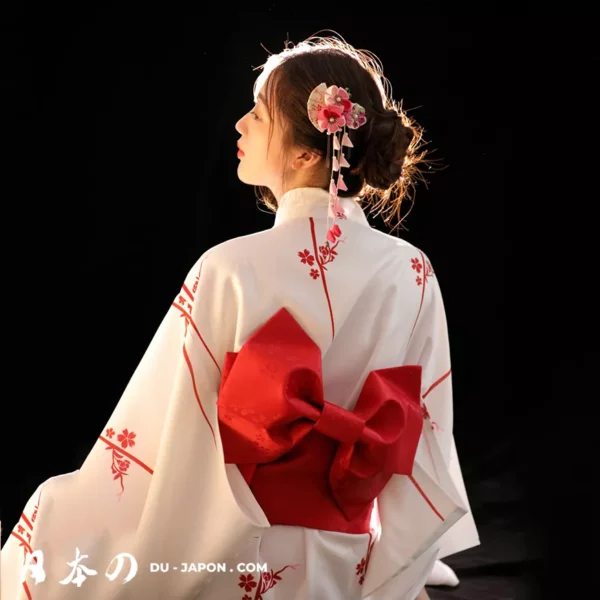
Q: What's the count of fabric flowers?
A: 3